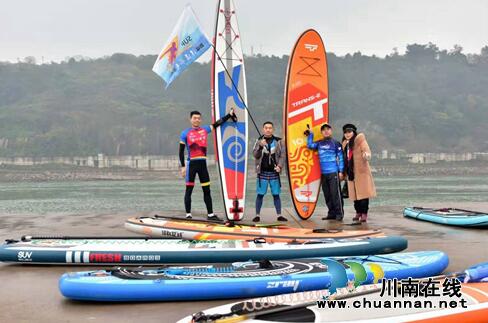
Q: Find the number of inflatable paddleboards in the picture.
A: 7